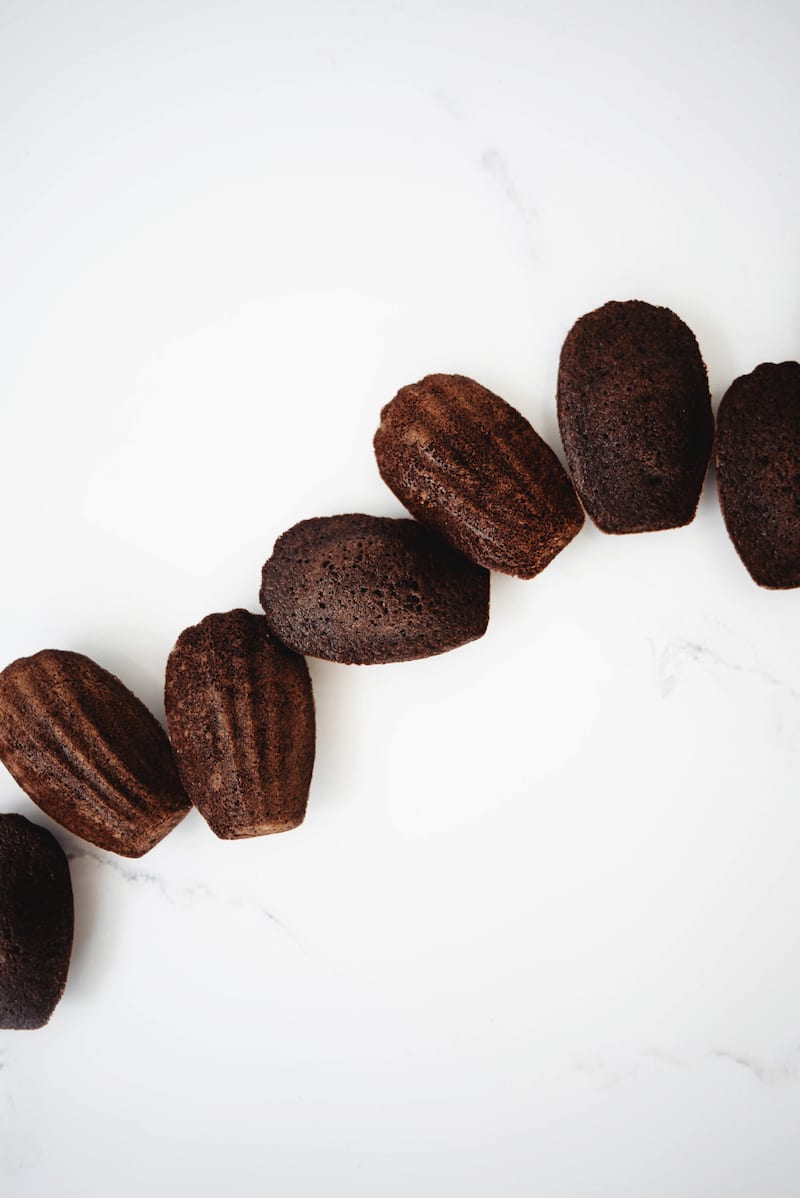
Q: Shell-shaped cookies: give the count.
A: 7